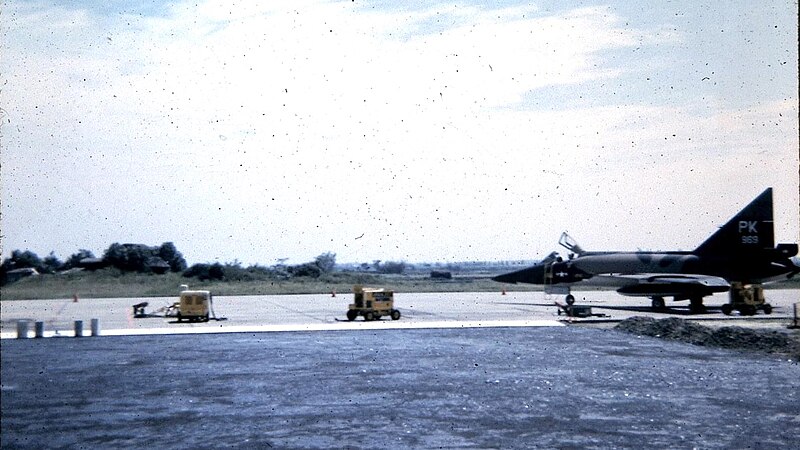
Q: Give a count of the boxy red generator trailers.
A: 0